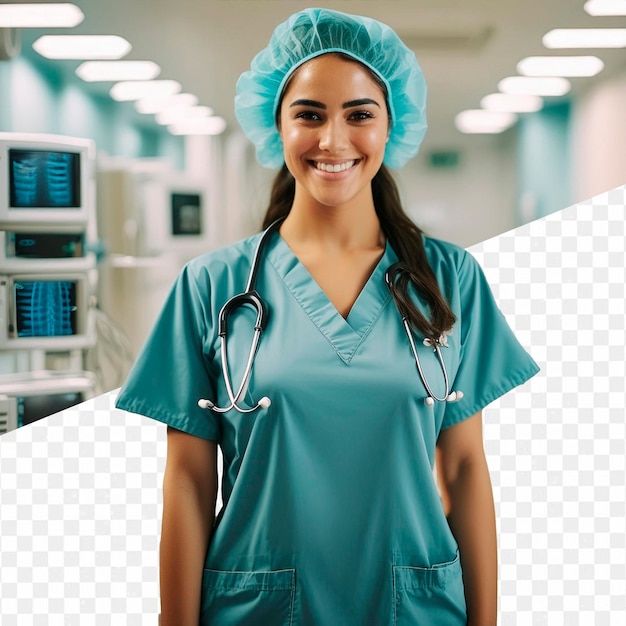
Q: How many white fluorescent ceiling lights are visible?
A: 13